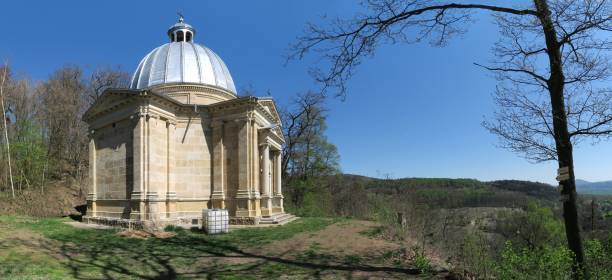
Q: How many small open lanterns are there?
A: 1